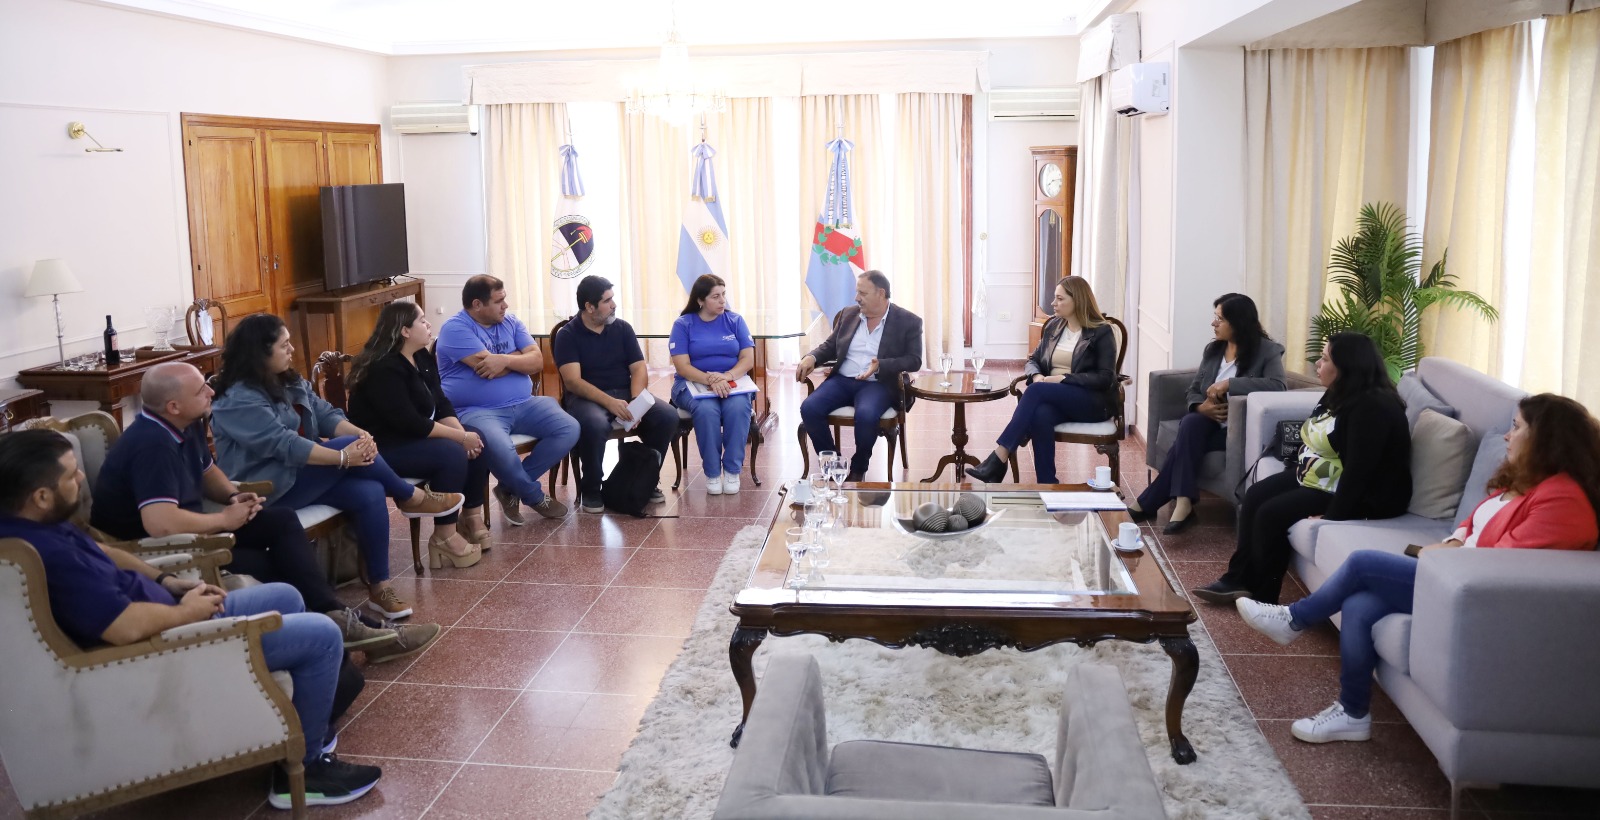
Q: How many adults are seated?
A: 12